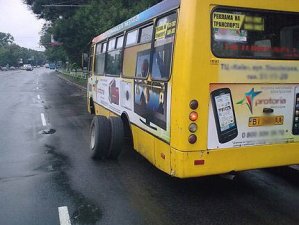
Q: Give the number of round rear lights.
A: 4